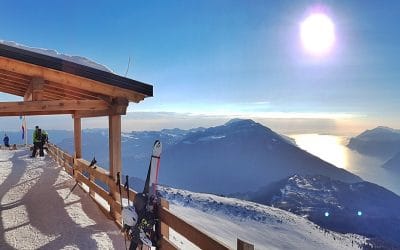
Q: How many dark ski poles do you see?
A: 2